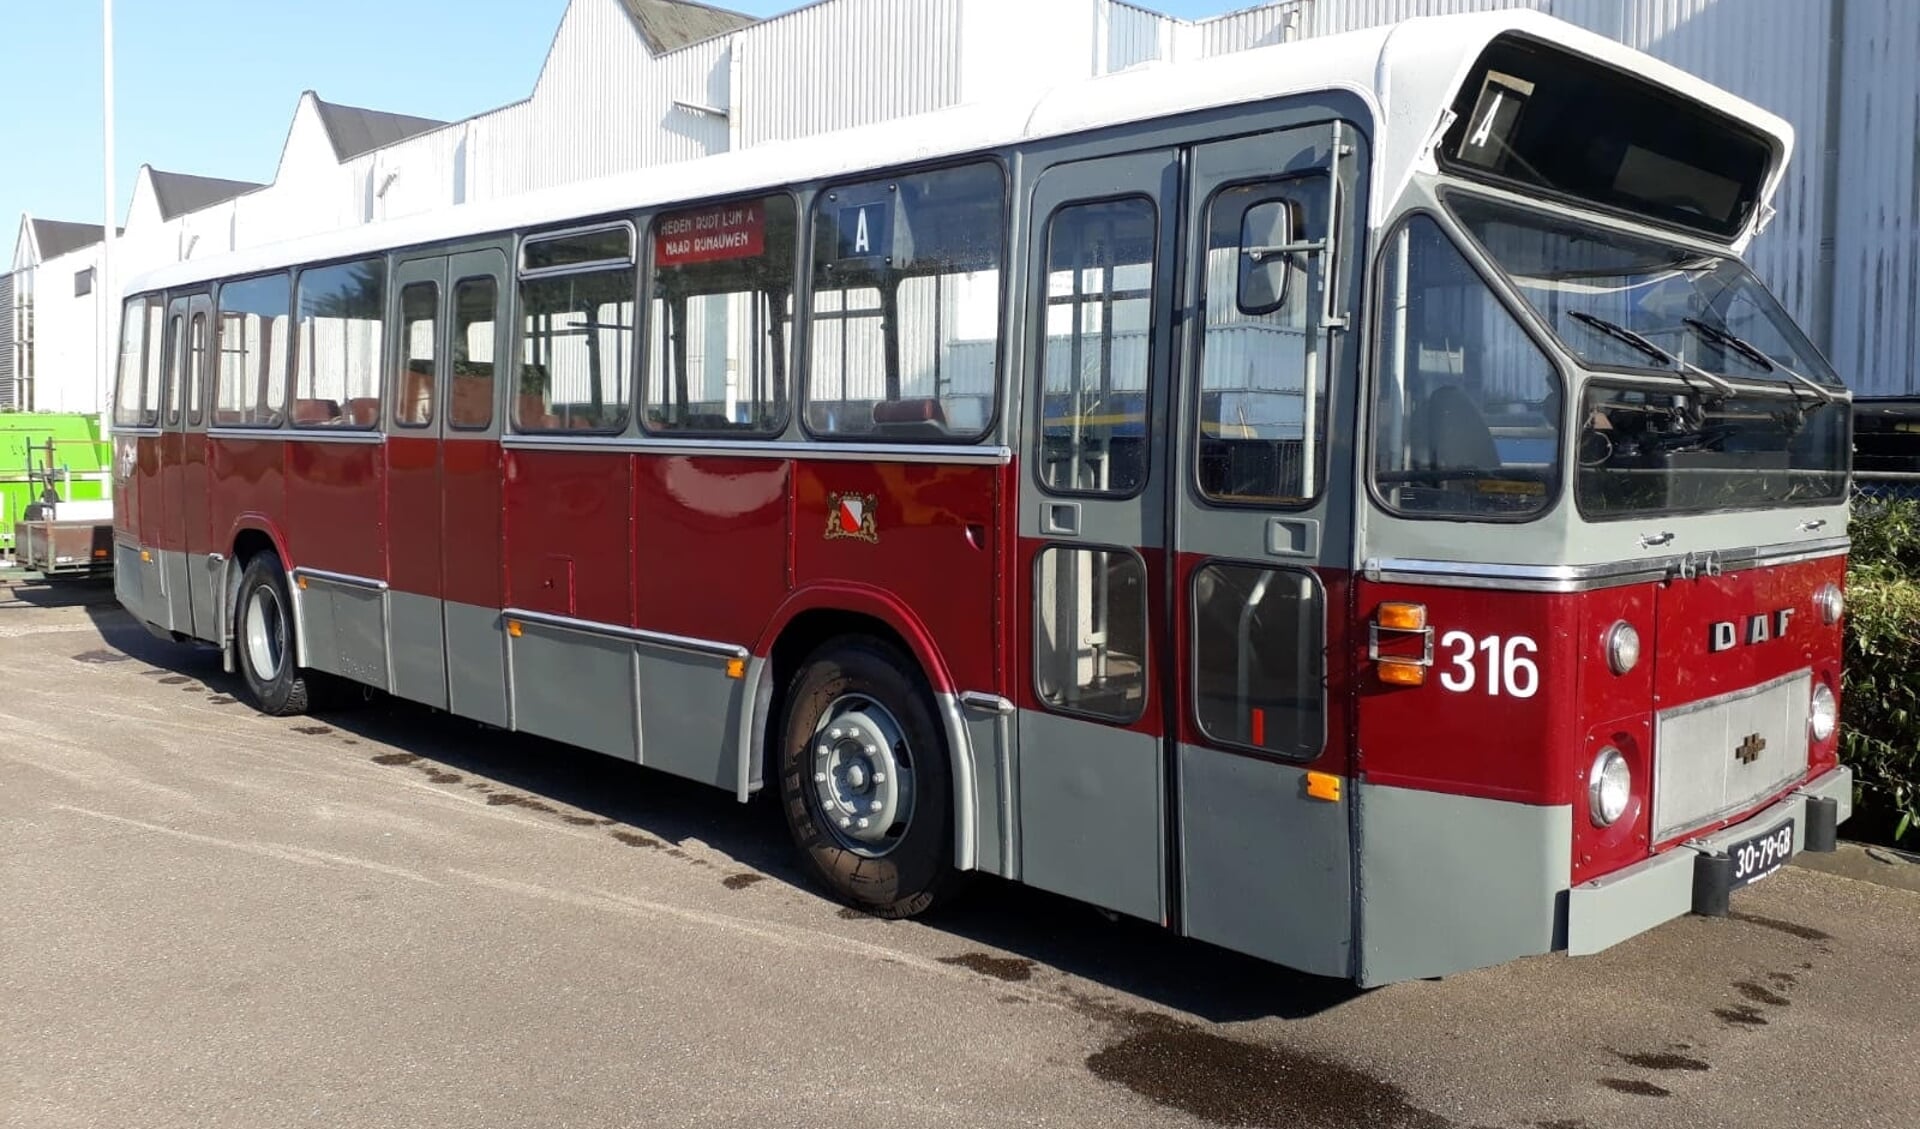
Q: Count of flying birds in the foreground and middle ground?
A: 0